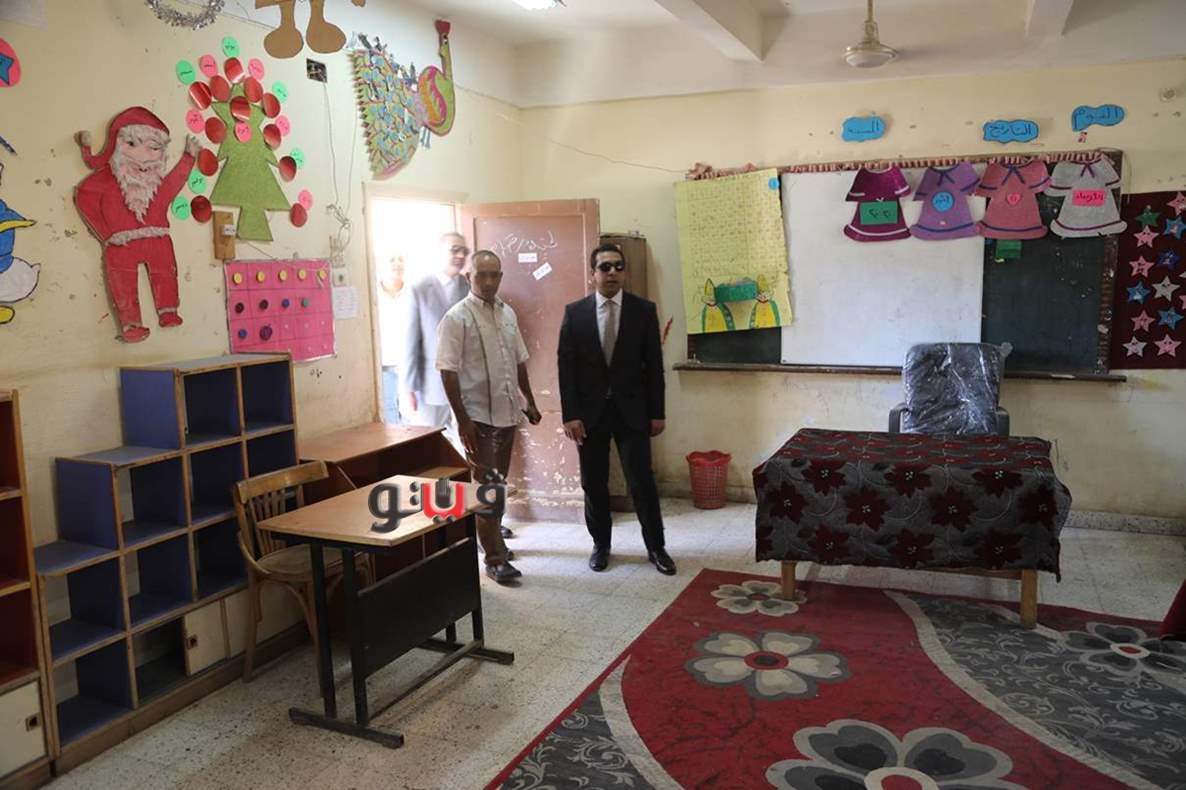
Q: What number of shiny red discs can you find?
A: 12